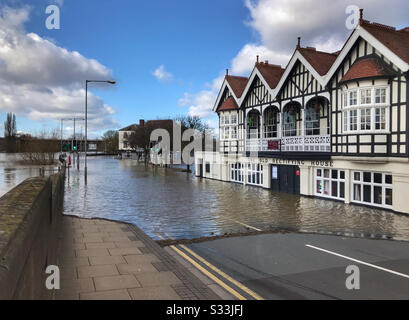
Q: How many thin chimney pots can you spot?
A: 4